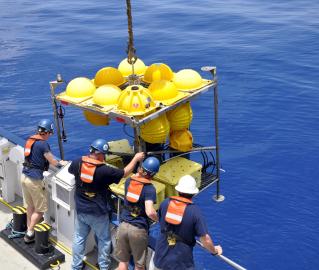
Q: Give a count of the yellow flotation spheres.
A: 12